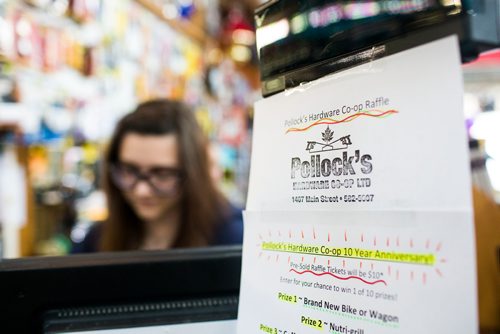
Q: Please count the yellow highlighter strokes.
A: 4